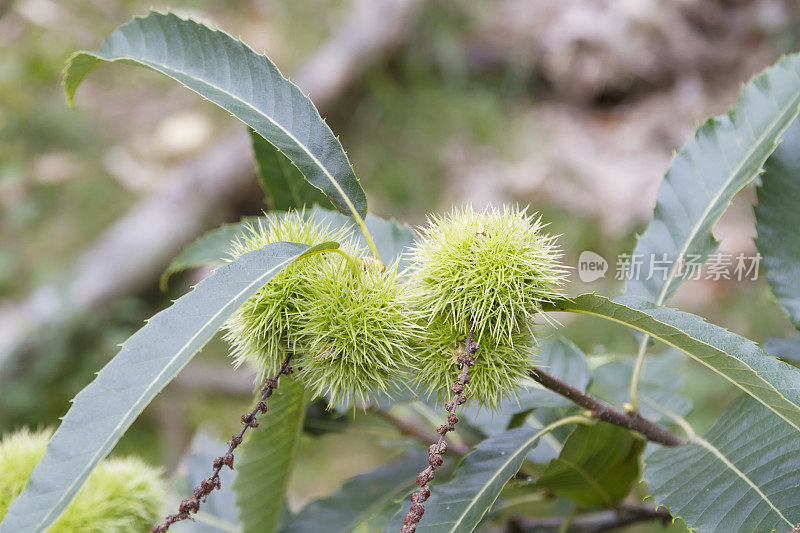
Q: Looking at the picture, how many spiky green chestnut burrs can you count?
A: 6